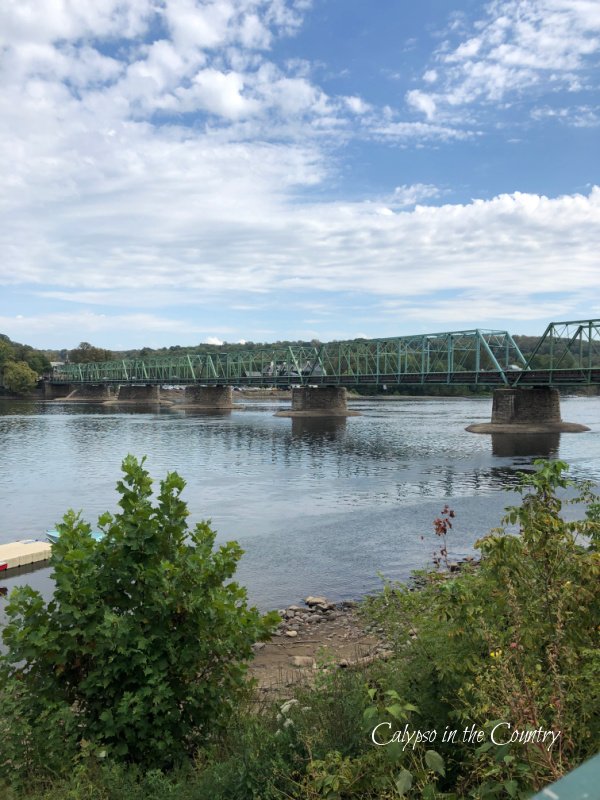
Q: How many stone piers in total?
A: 5